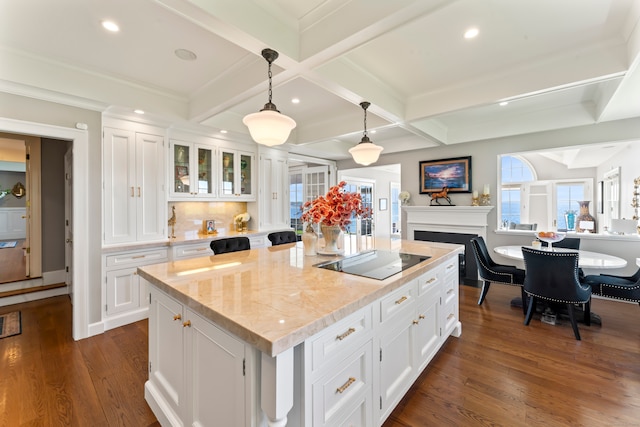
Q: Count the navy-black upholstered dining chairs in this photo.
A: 4